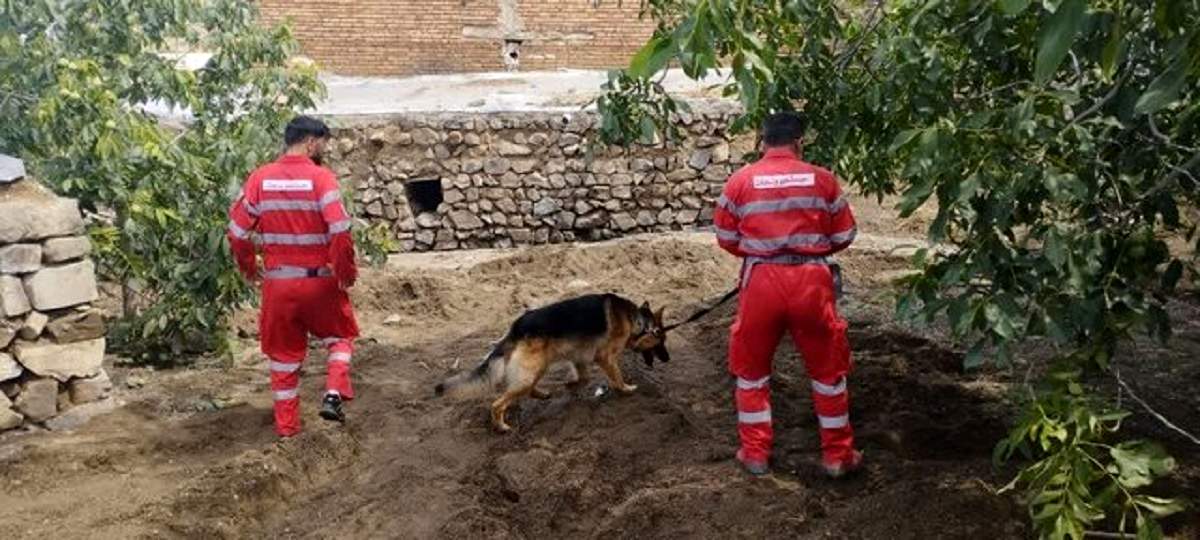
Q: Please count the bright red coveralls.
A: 2